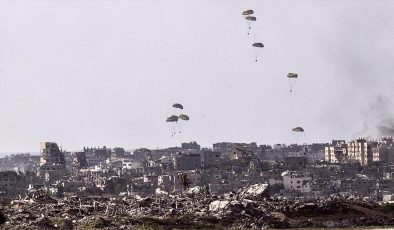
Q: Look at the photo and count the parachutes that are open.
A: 8